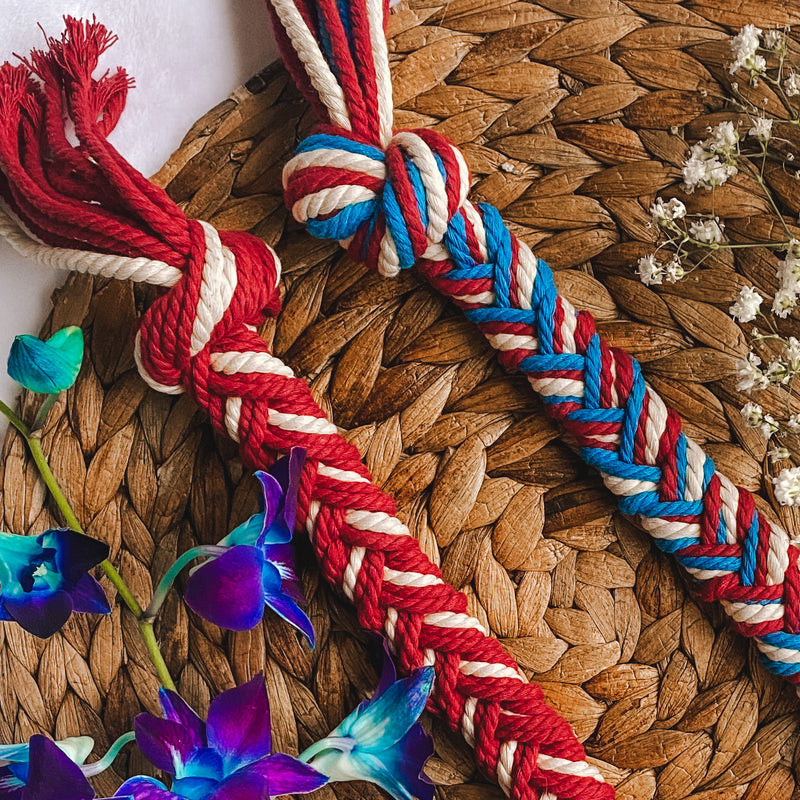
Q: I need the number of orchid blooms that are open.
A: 5